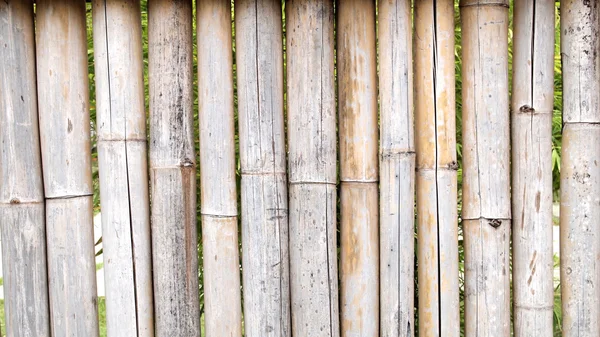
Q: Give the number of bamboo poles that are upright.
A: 13